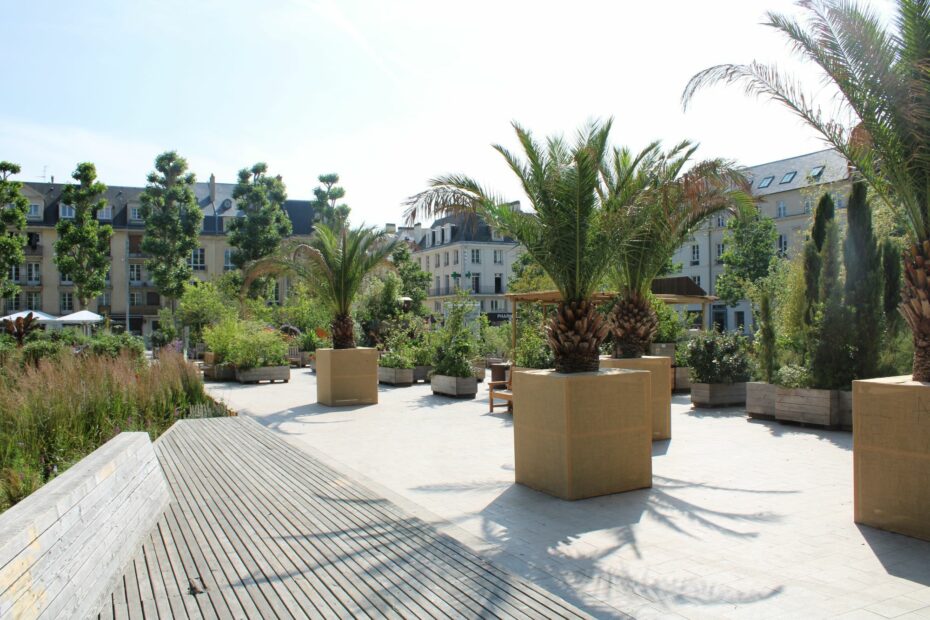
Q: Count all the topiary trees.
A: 5